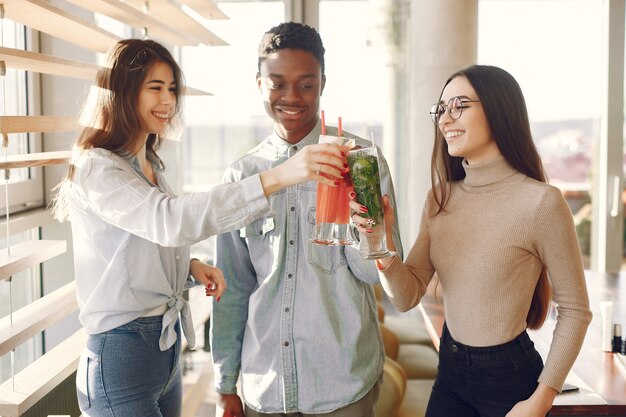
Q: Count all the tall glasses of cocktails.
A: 3